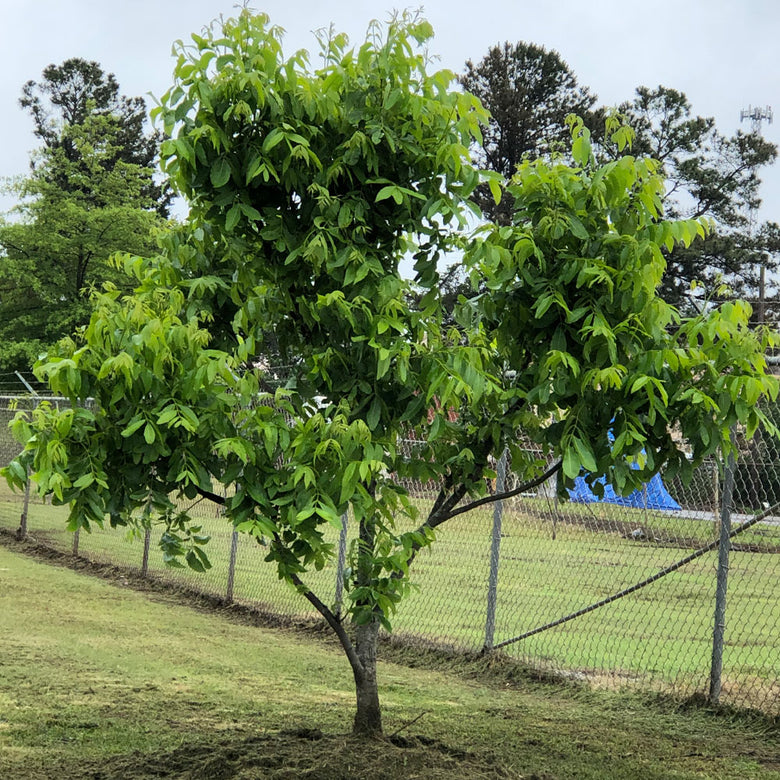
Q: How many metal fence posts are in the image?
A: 7